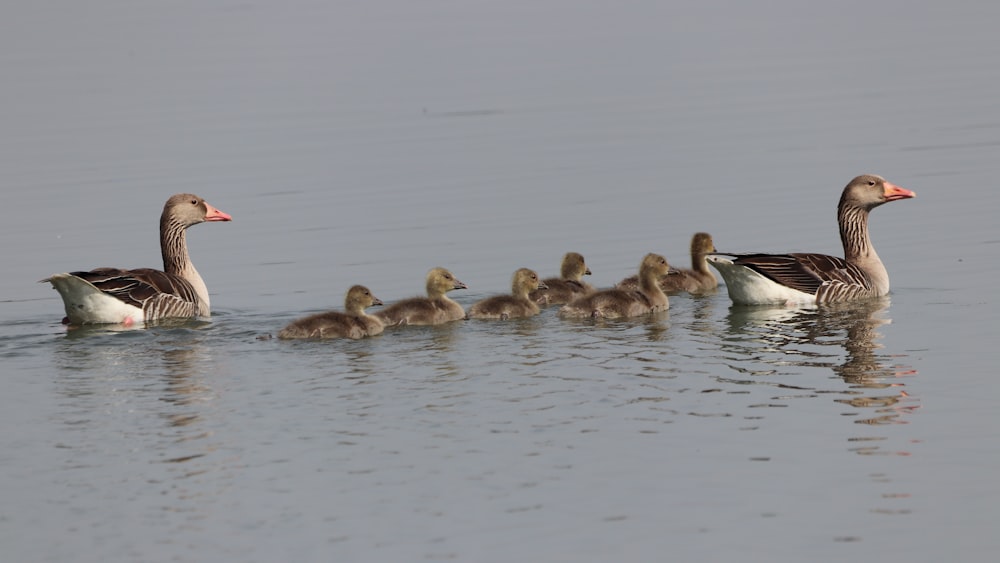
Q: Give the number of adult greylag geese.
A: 2